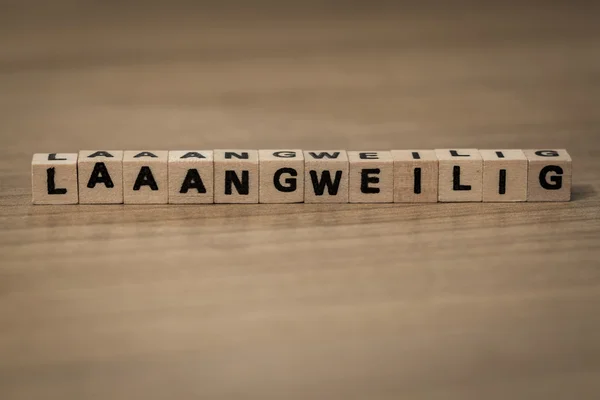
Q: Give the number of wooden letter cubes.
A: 12